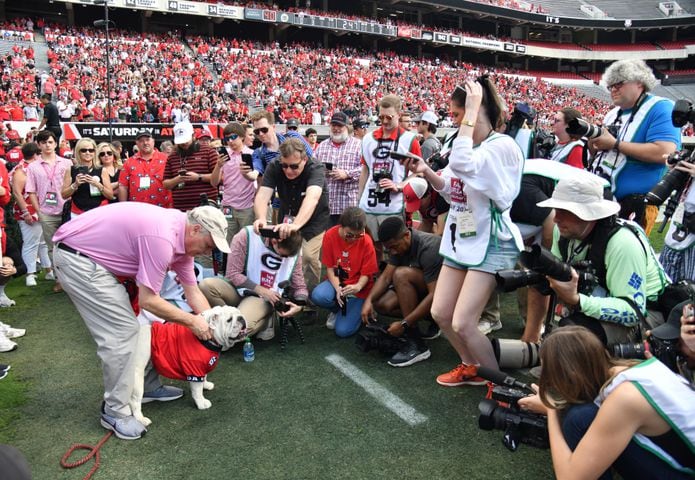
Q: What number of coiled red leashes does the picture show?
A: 1